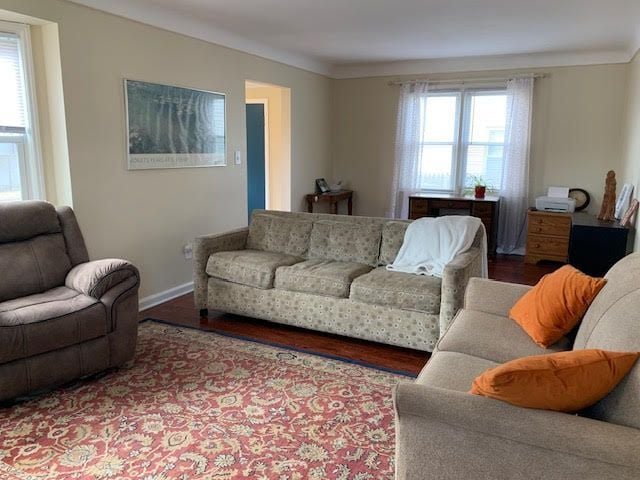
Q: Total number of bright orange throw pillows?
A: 2